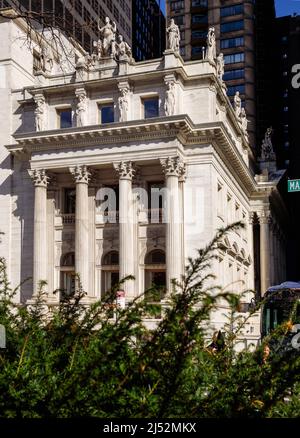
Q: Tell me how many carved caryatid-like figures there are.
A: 4